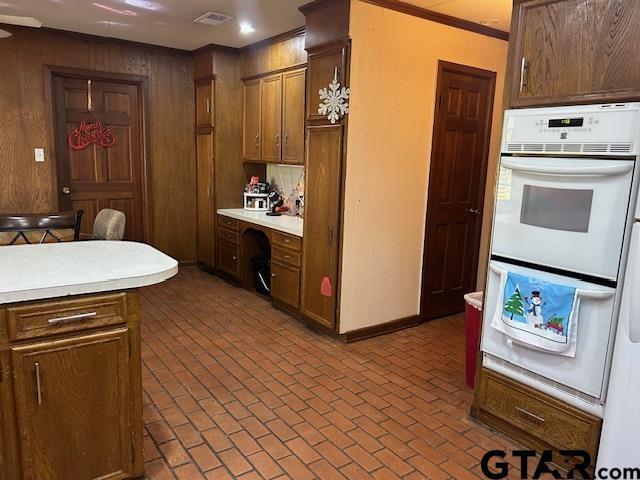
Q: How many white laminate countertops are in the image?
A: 2